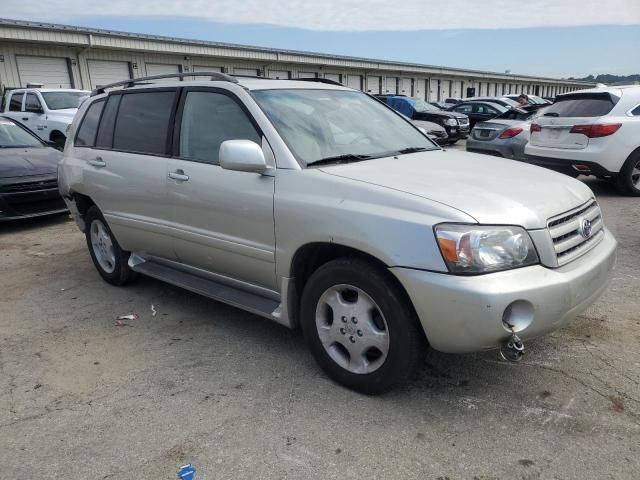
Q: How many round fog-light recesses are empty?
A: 1